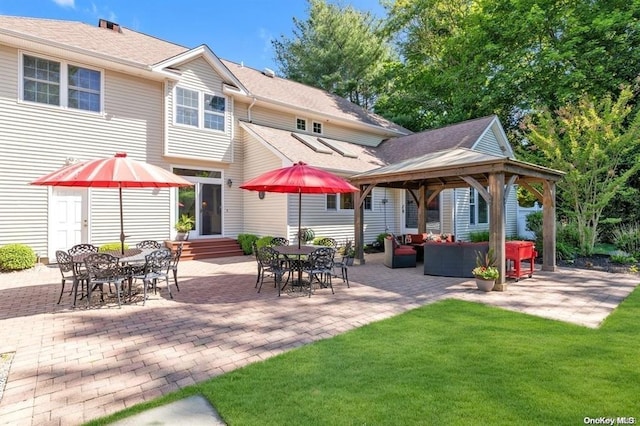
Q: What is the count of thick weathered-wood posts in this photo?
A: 4